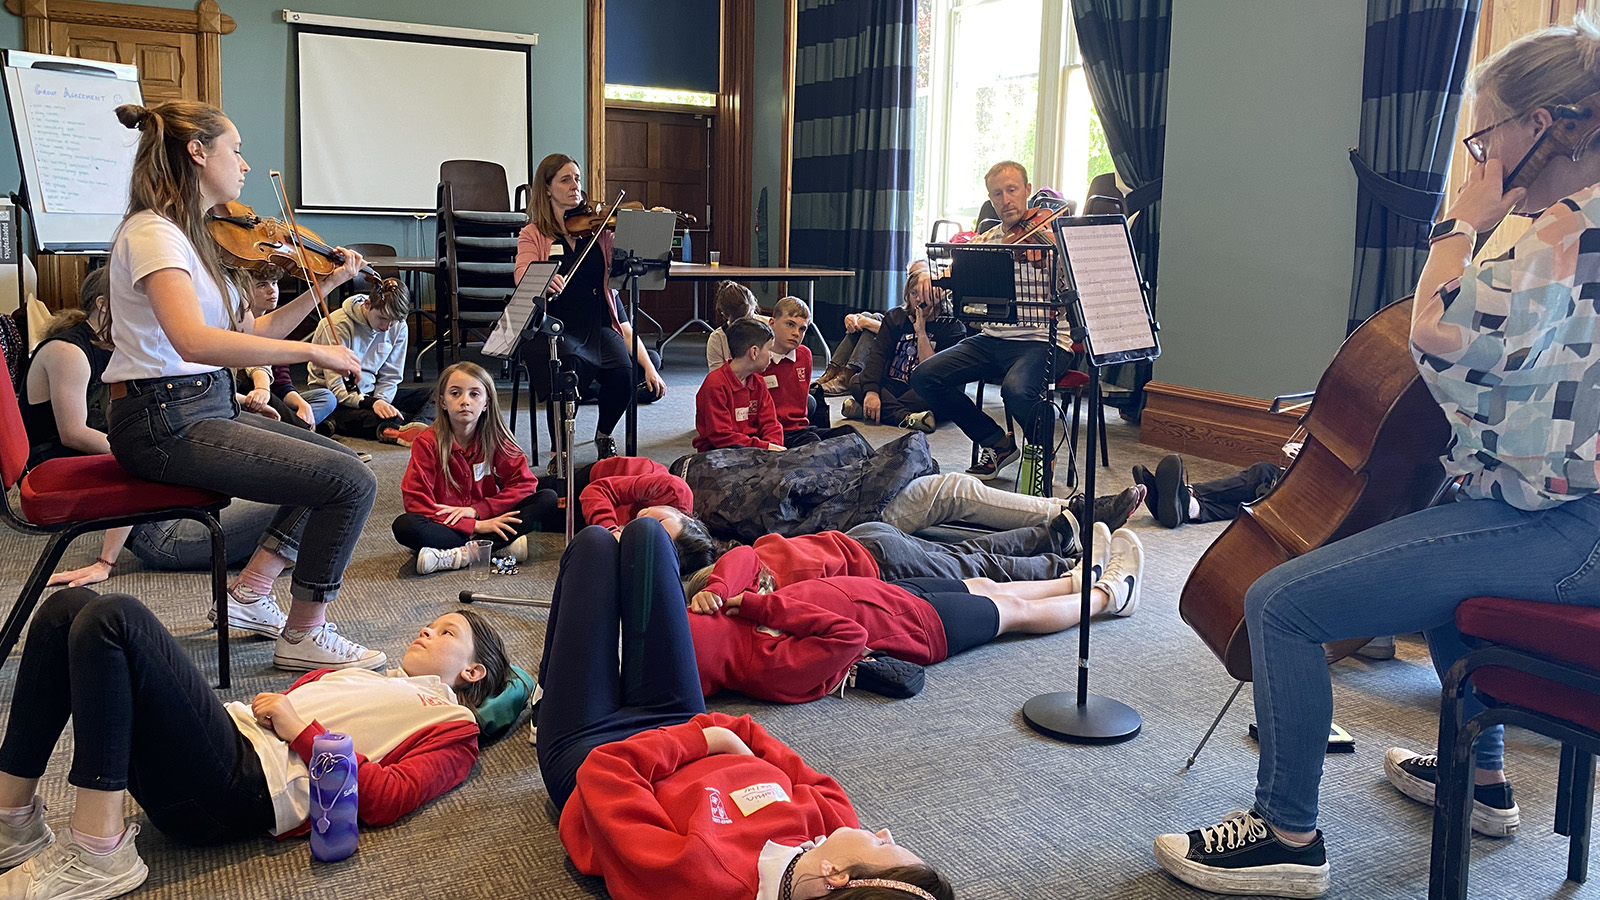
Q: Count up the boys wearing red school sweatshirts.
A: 2